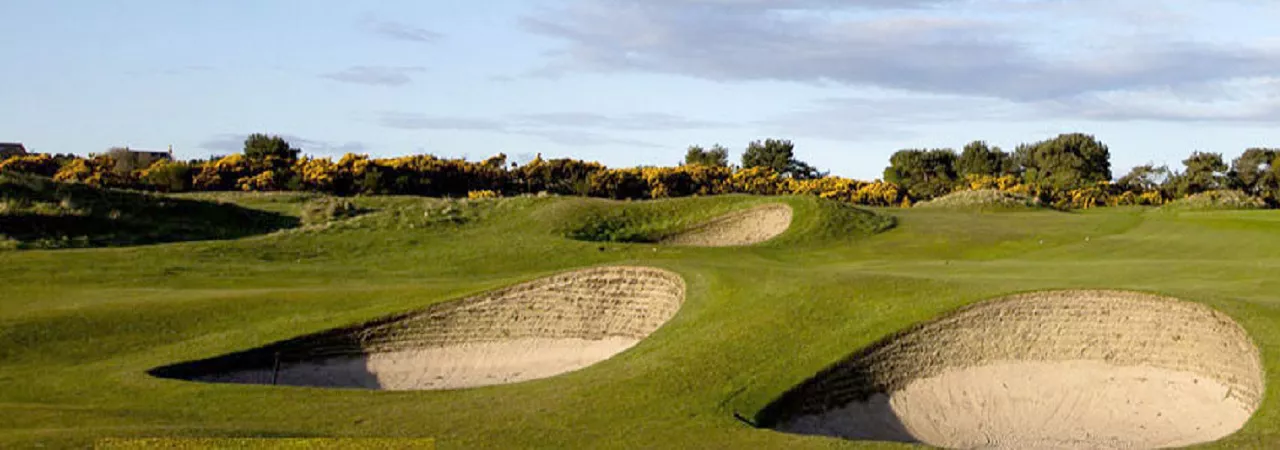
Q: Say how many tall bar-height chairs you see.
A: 0